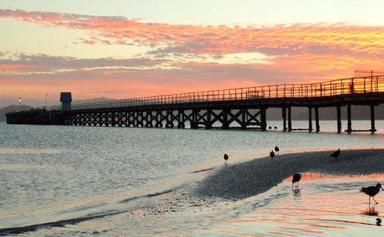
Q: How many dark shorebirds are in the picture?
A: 6